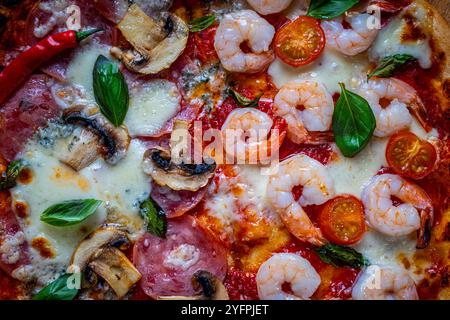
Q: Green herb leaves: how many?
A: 11